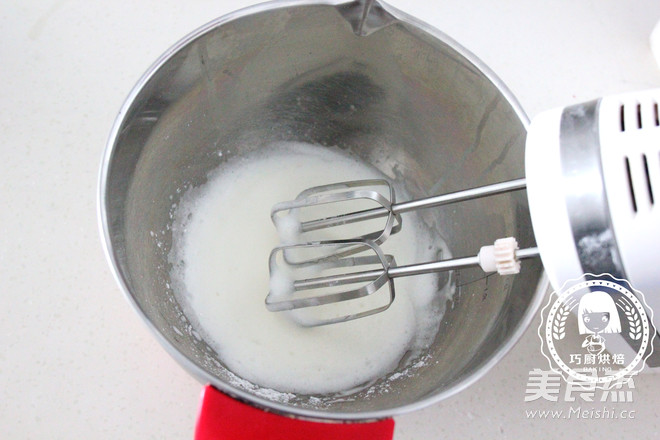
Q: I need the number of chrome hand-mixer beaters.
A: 2